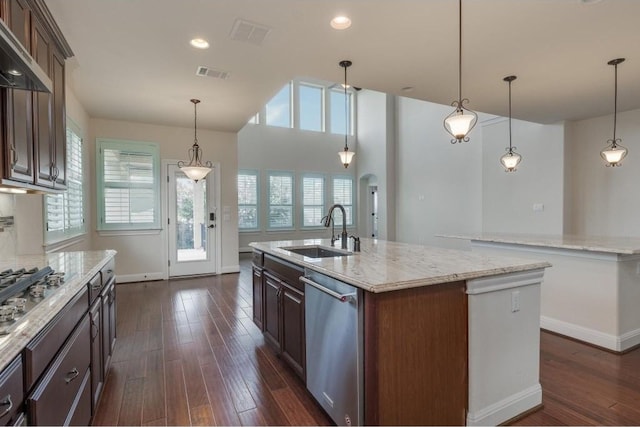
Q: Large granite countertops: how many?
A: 3